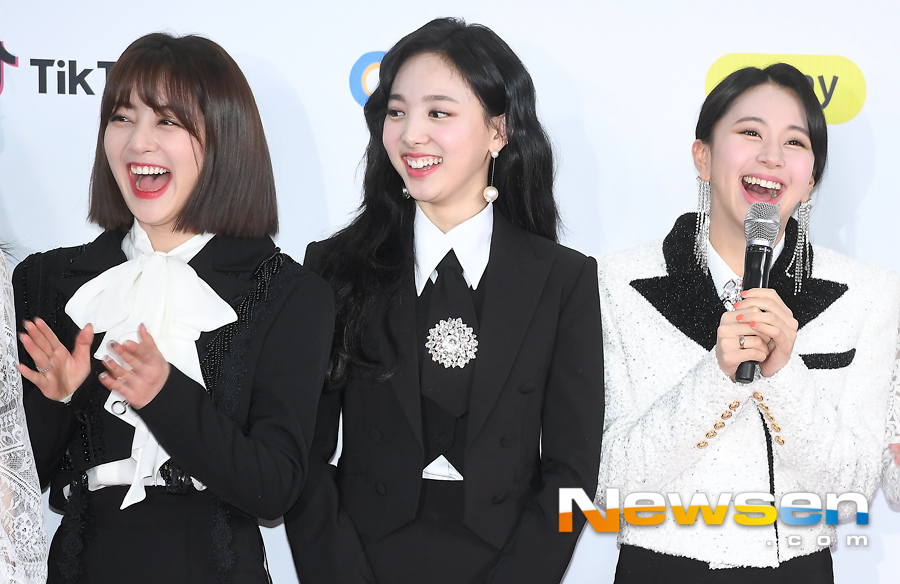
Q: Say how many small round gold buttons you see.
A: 10